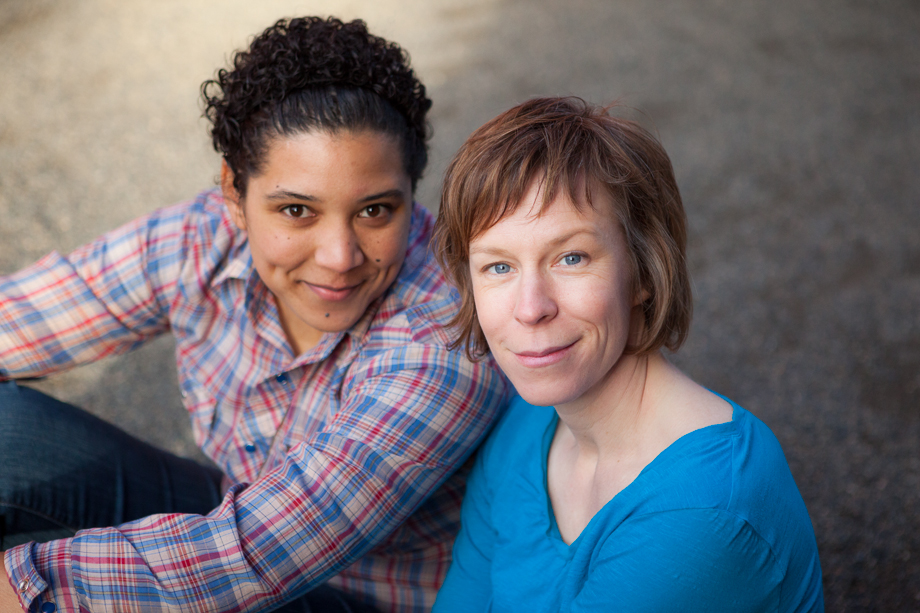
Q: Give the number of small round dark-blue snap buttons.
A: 3